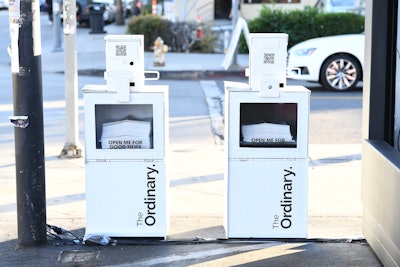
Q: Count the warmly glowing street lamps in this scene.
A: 0